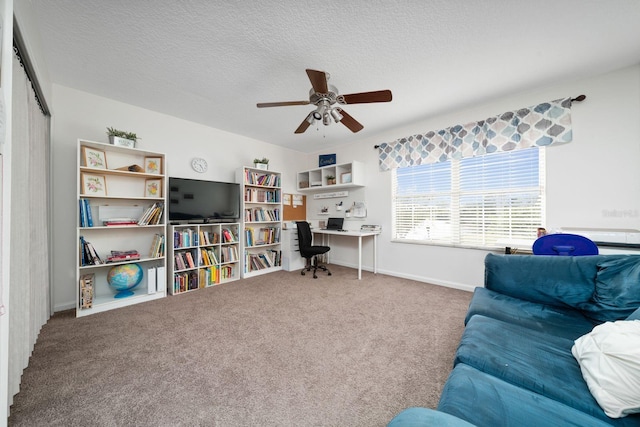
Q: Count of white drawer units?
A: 1